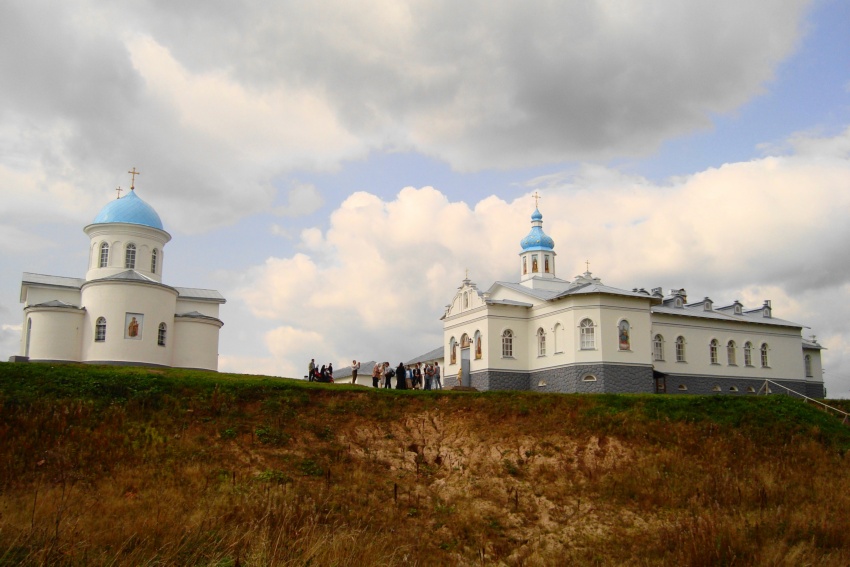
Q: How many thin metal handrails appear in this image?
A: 1